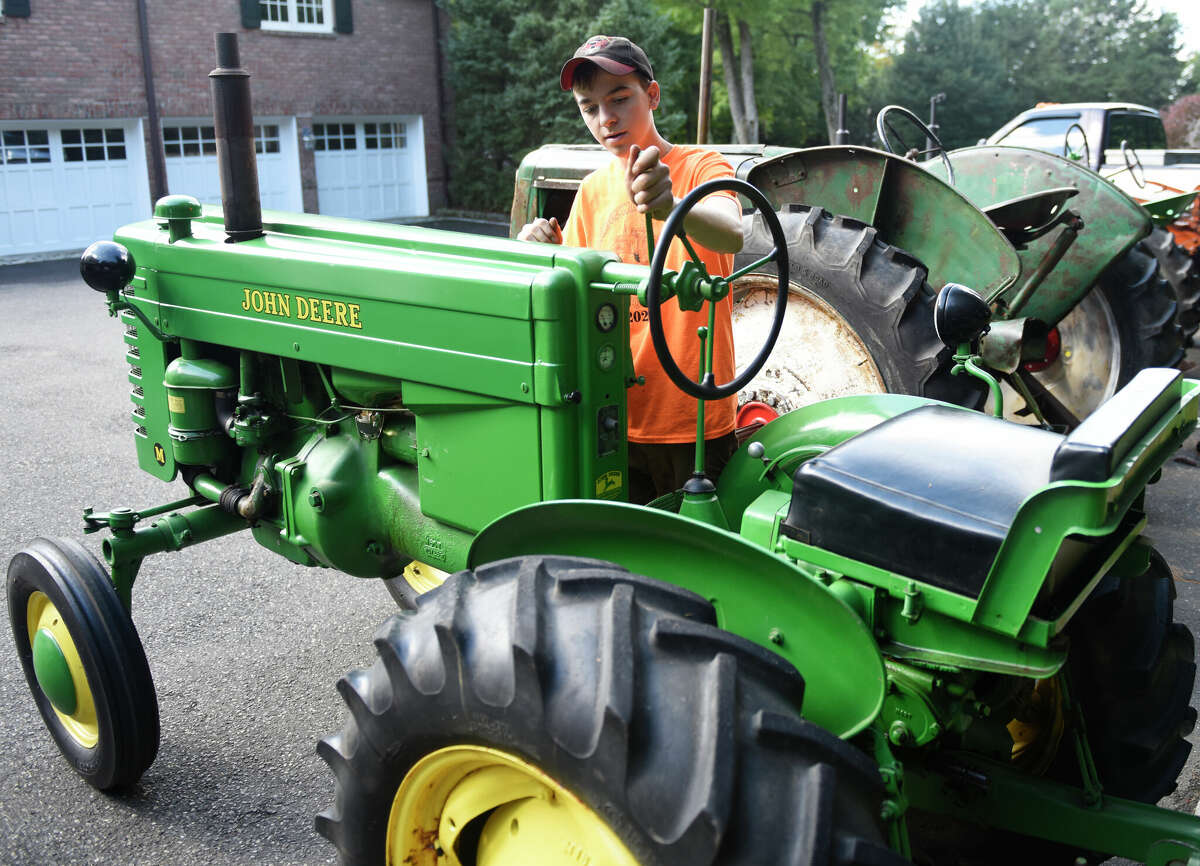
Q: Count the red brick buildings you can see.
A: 1